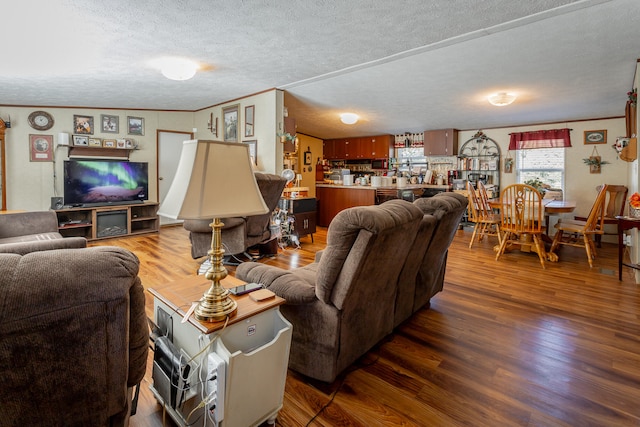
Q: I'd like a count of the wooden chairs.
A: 5